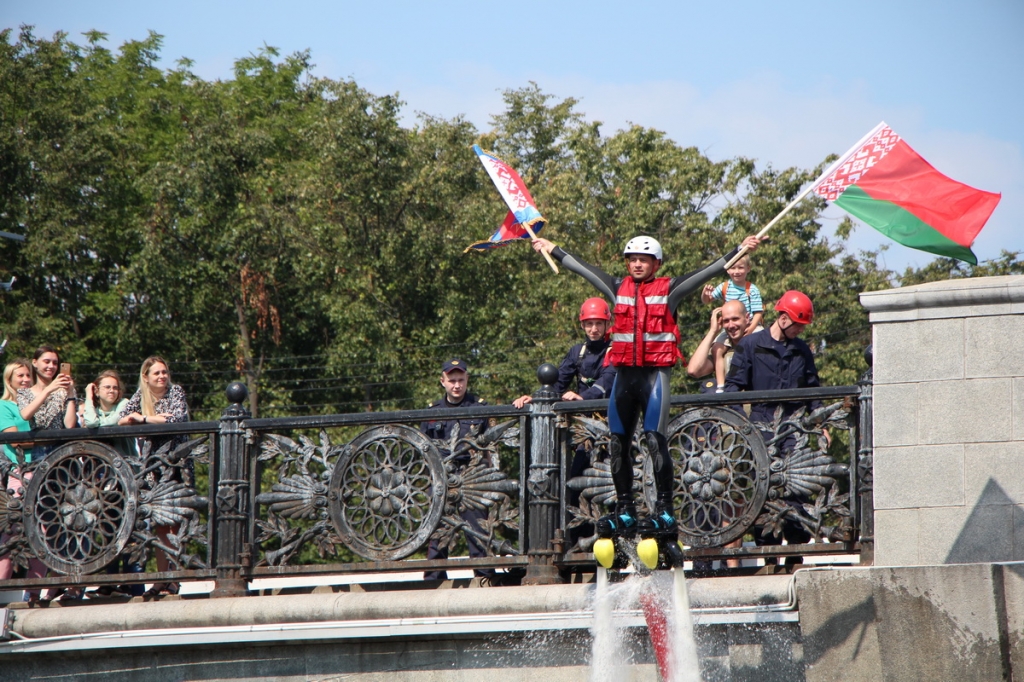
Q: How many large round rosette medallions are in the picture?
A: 3